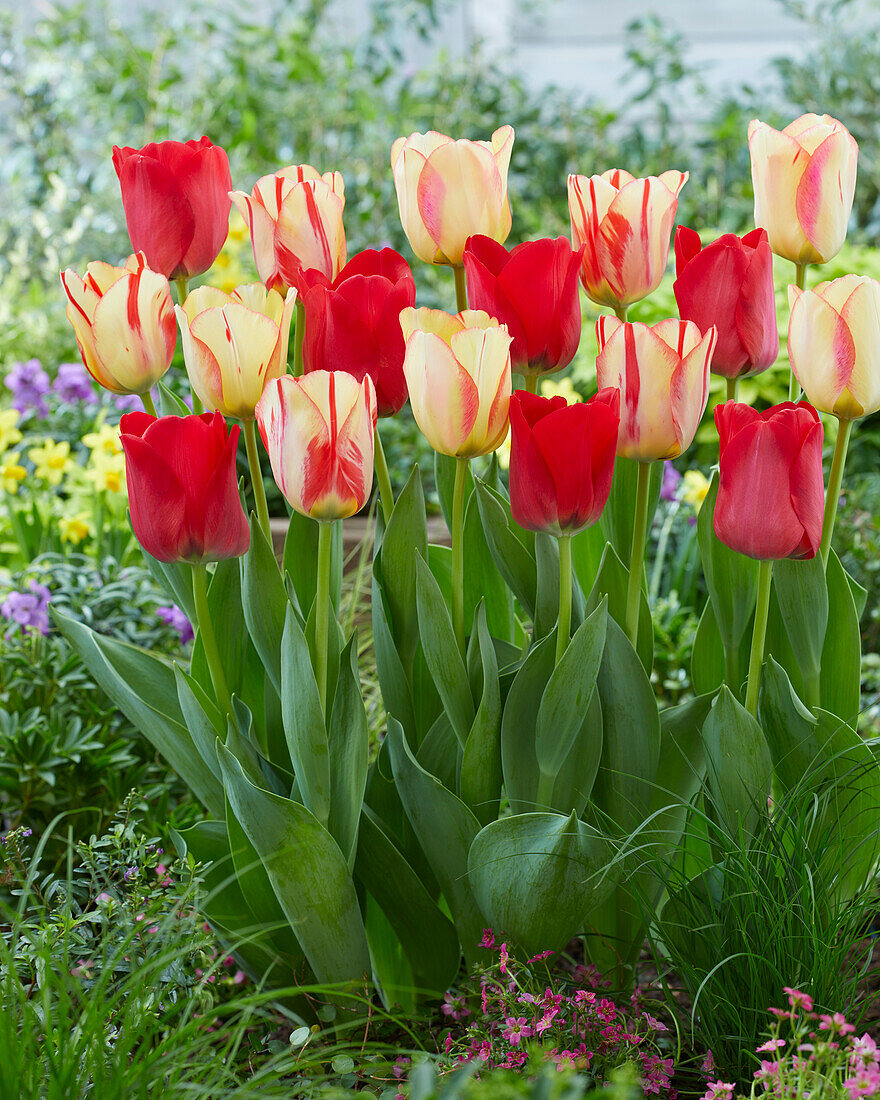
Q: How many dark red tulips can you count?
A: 7